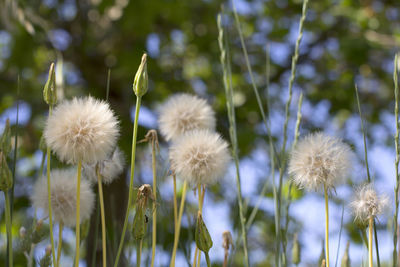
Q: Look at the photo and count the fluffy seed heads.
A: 7